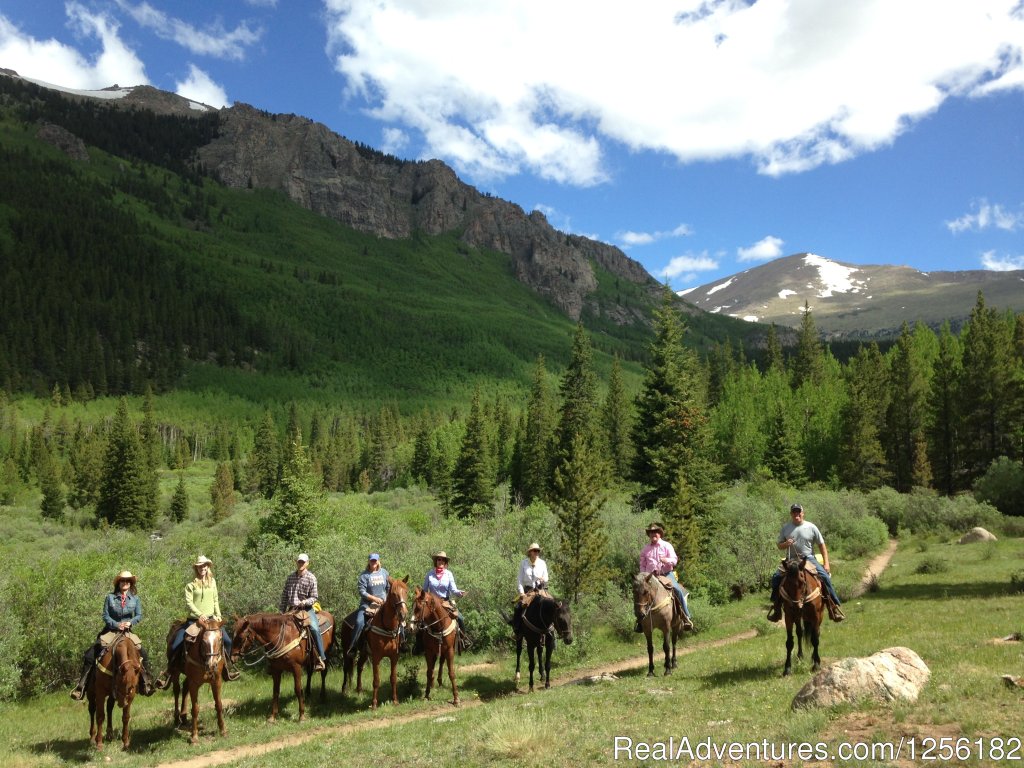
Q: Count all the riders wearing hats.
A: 8